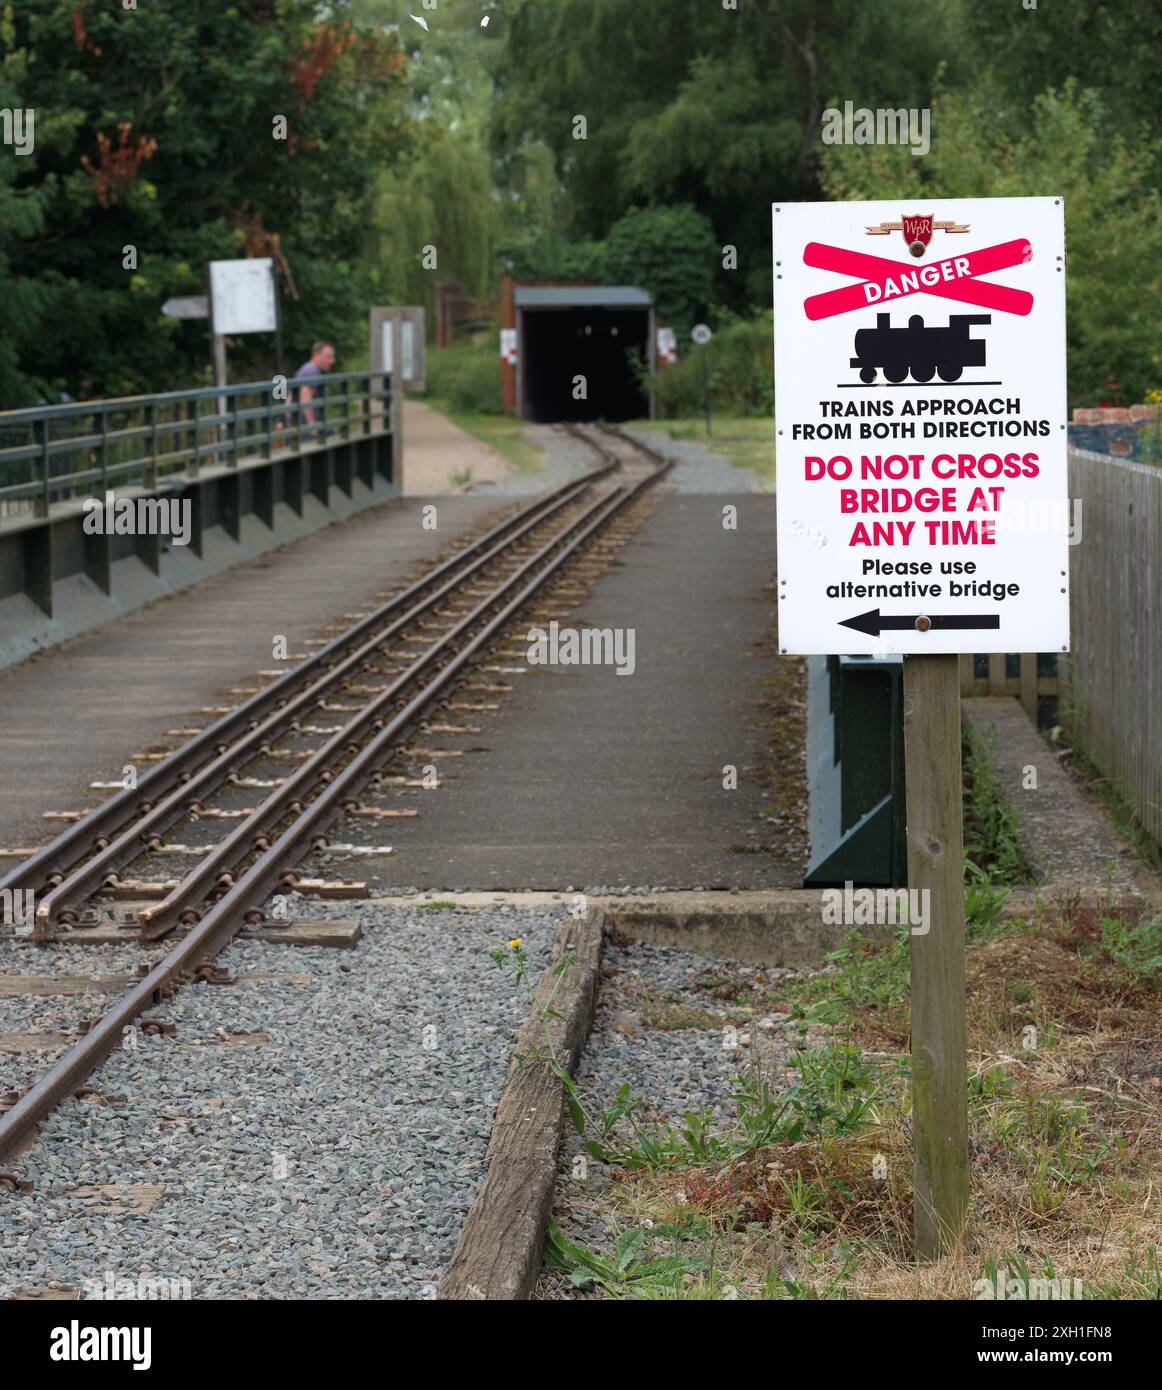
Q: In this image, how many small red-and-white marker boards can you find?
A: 2